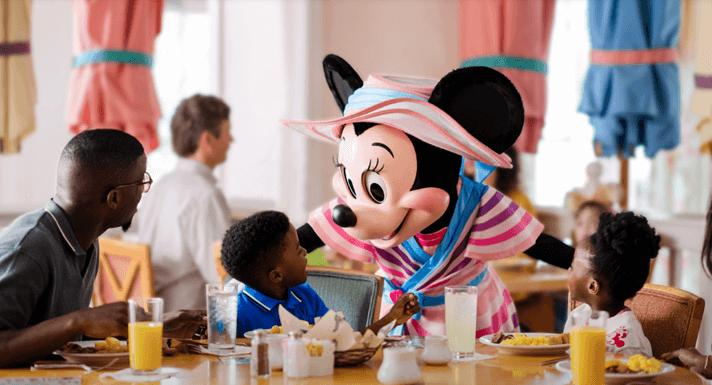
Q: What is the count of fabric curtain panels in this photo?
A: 5